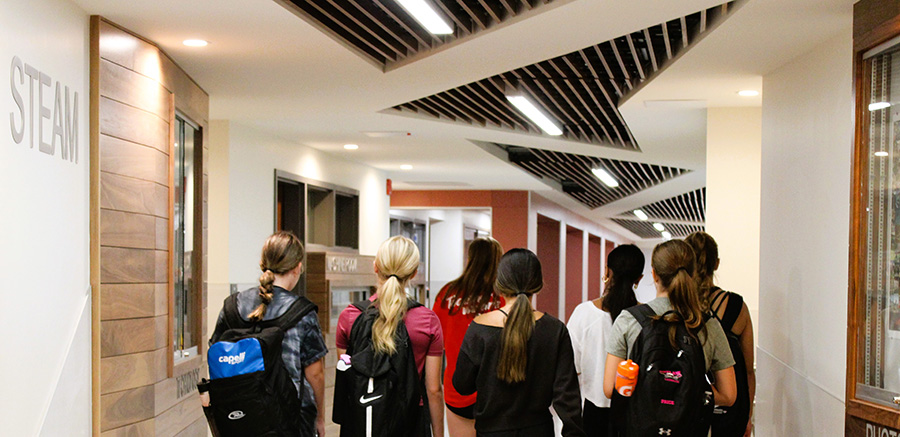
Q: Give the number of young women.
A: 7